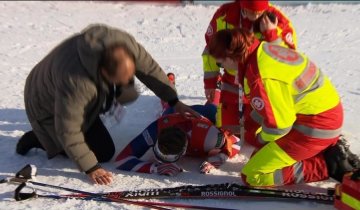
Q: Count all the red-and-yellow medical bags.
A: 1